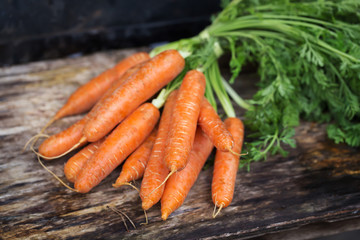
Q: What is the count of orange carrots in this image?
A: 11